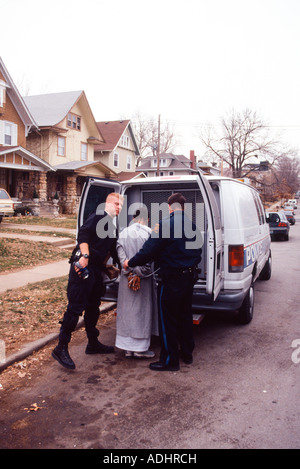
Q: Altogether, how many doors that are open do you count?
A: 2